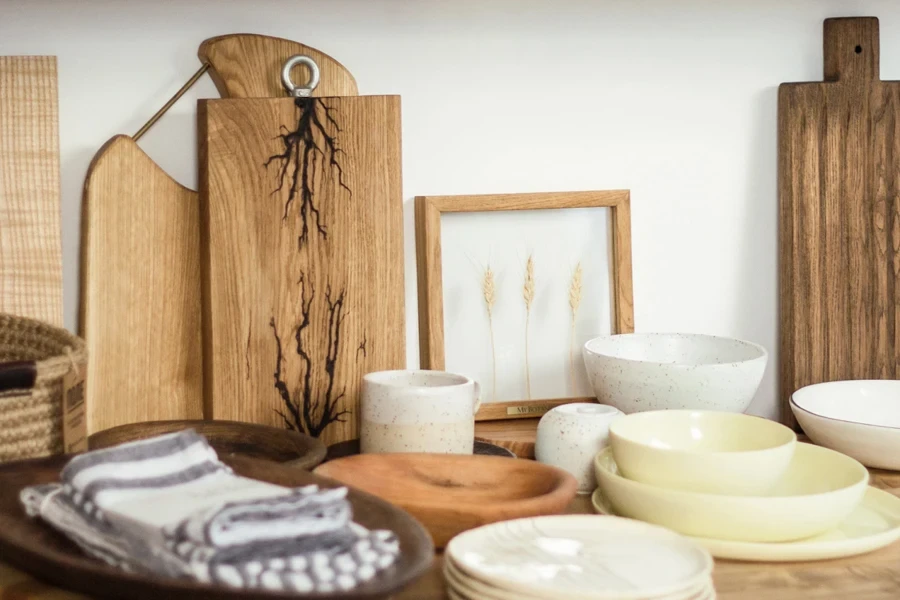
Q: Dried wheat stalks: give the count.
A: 3